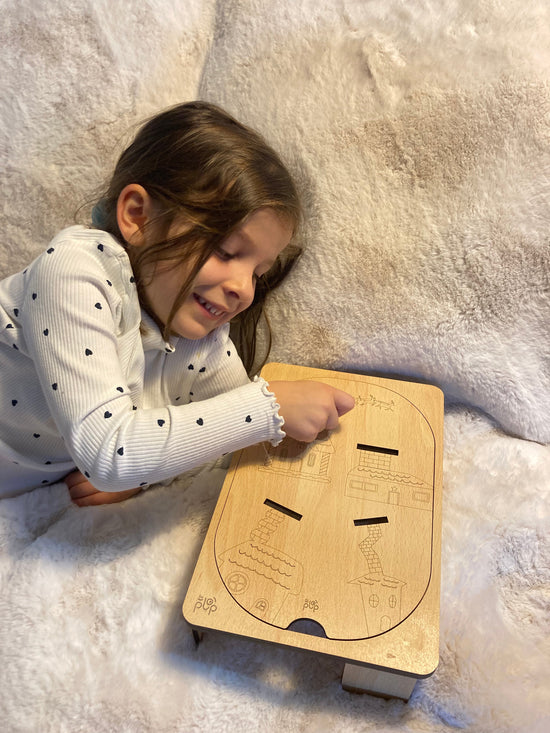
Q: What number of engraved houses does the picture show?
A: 4